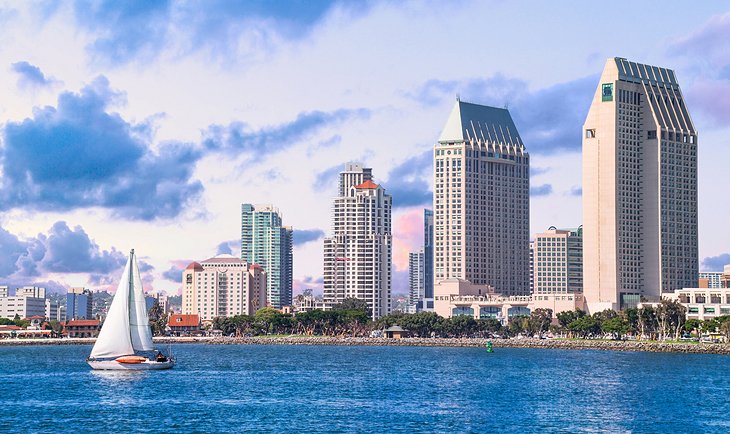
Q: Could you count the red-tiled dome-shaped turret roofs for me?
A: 2